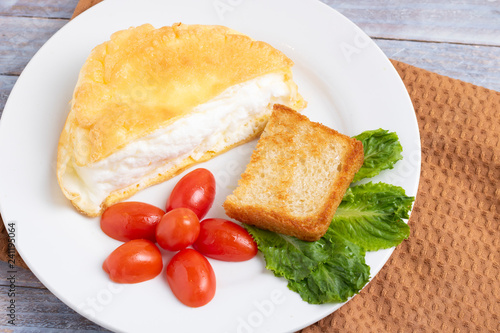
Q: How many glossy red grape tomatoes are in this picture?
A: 6